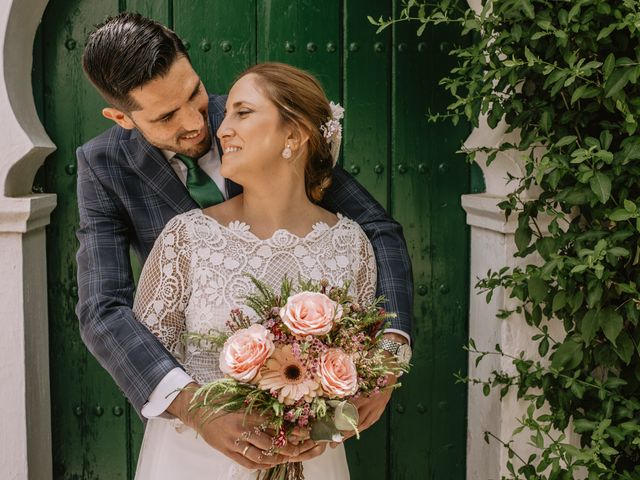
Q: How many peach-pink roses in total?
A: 3